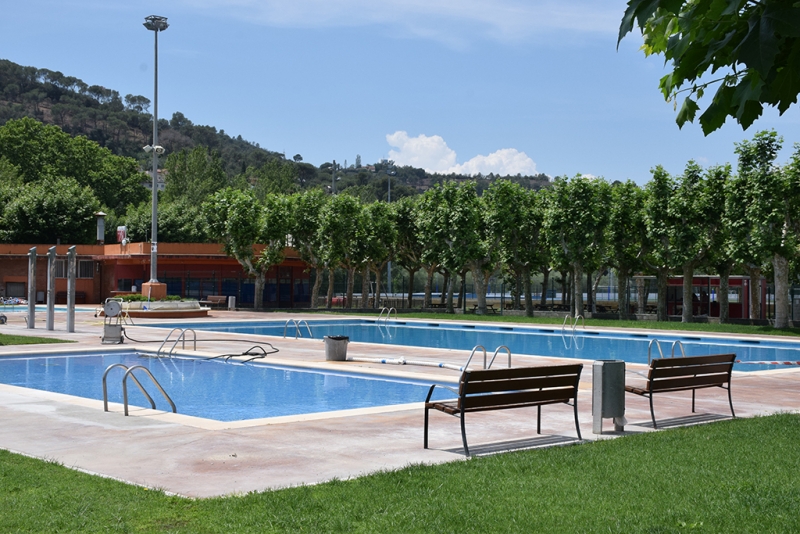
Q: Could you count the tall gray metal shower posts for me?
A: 3